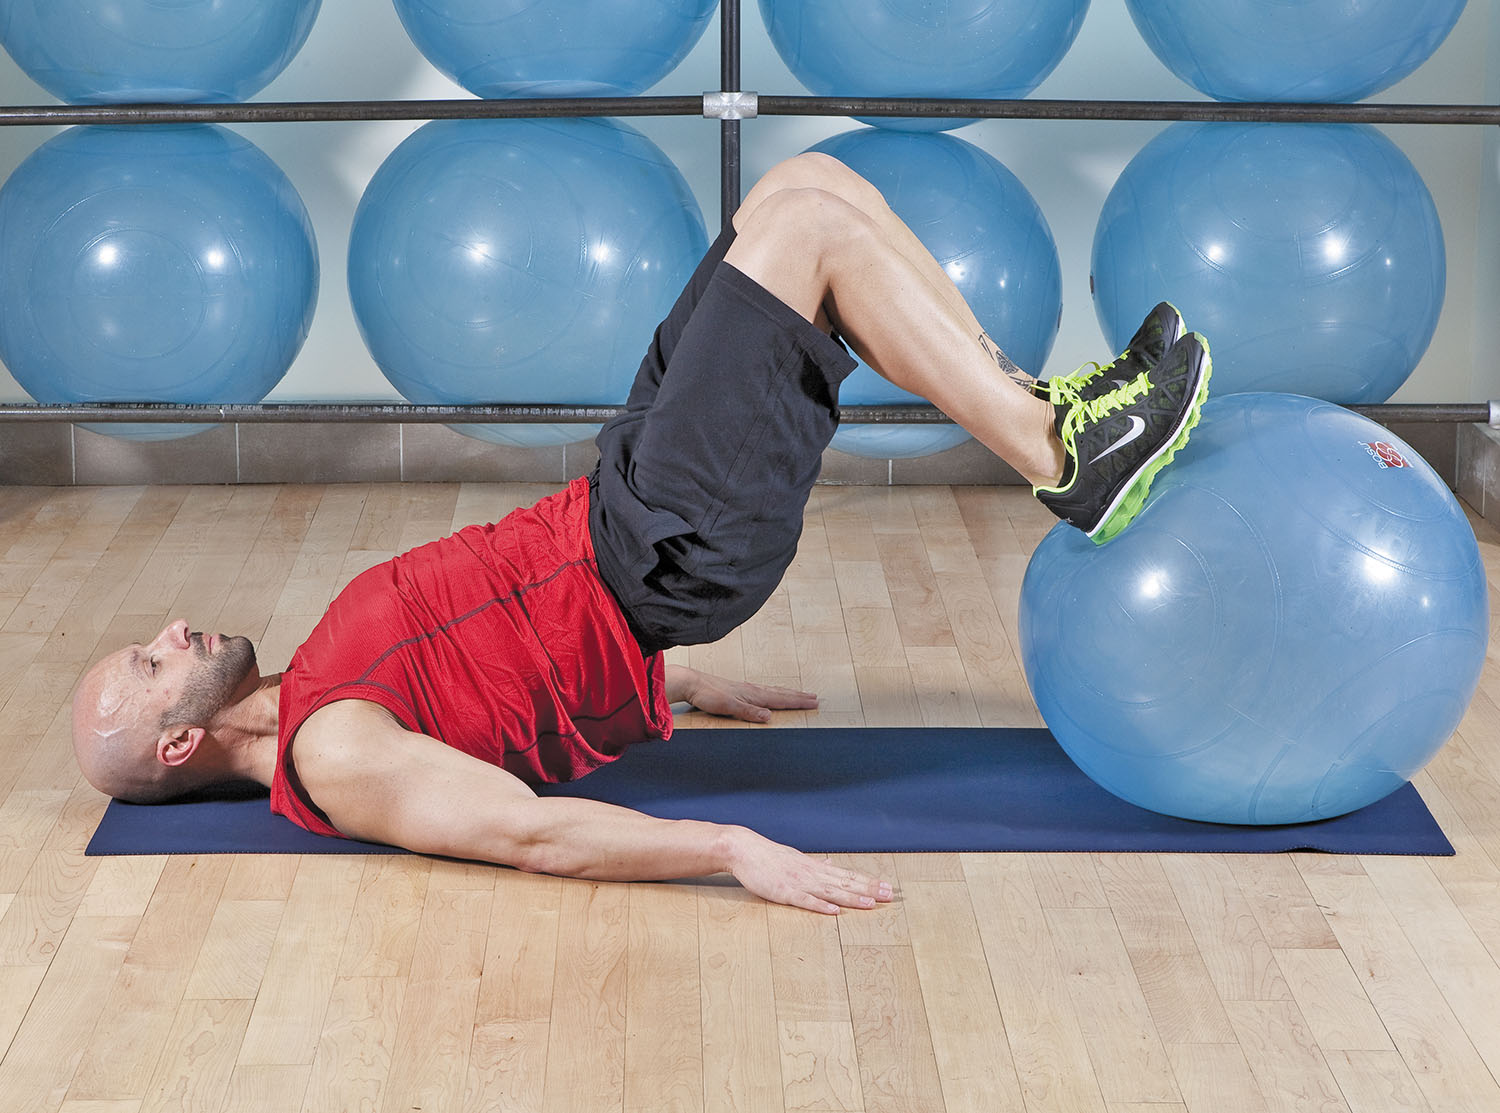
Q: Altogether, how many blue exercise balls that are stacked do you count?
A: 8